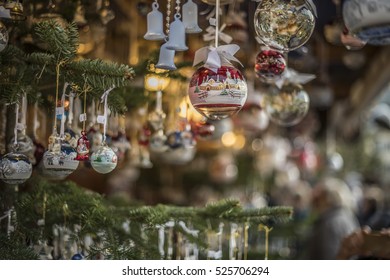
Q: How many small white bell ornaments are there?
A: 4